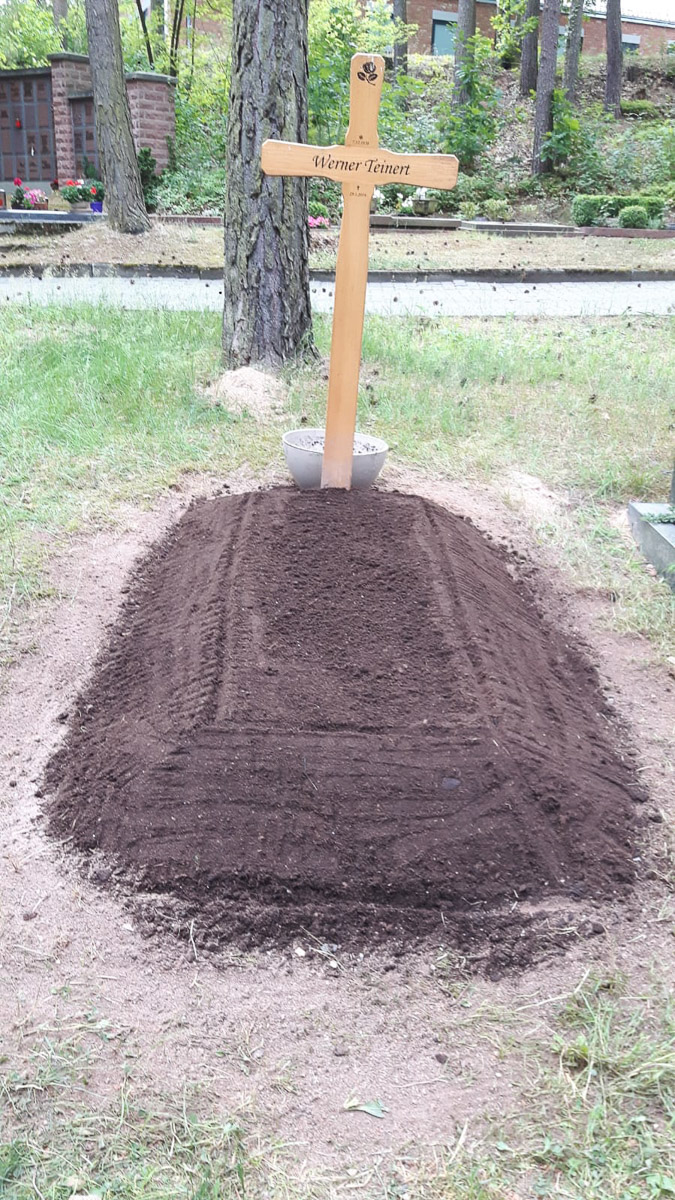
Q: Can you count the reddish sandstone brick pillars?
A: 2